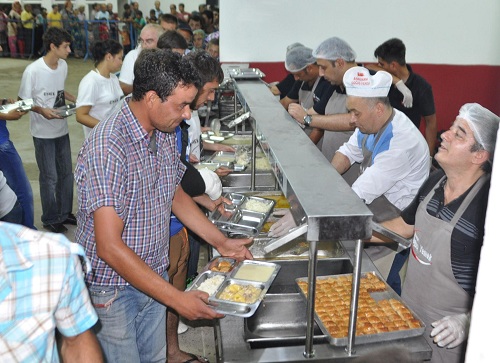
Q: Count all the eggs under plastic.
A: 0